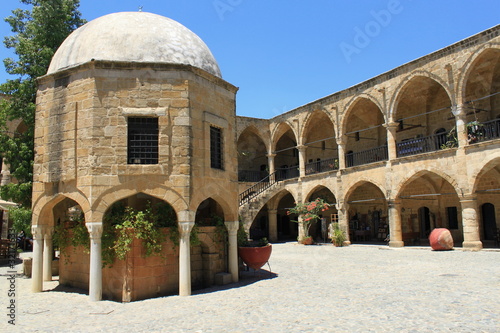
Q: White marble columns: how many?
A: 5